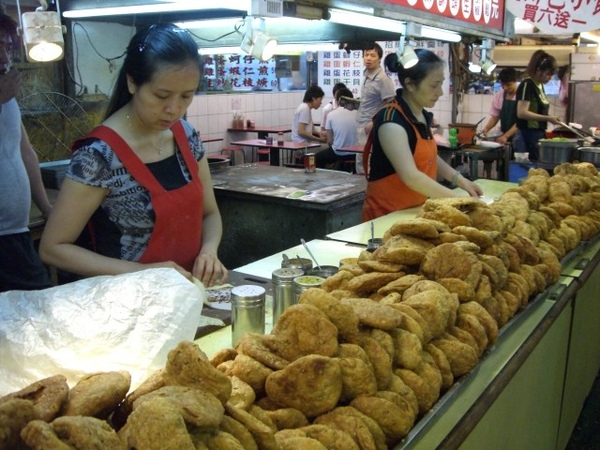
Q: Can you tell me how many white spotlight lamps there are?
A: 4